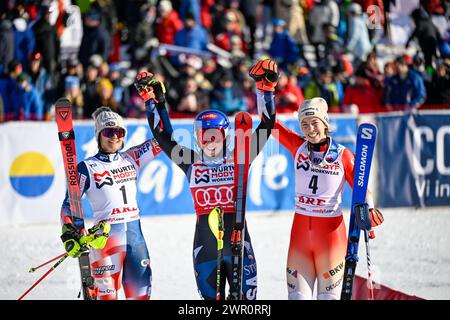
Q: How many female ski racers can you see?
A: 3